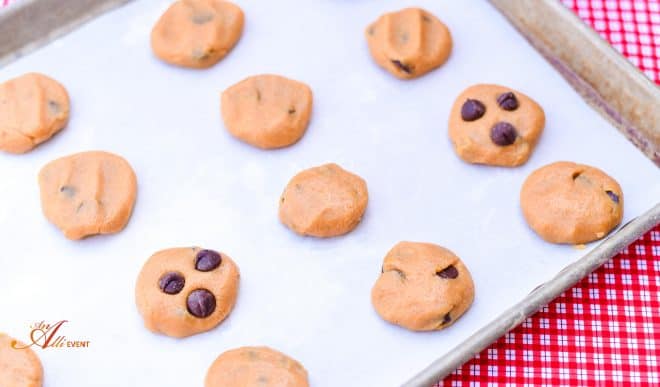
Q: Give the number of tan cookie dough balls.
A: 12